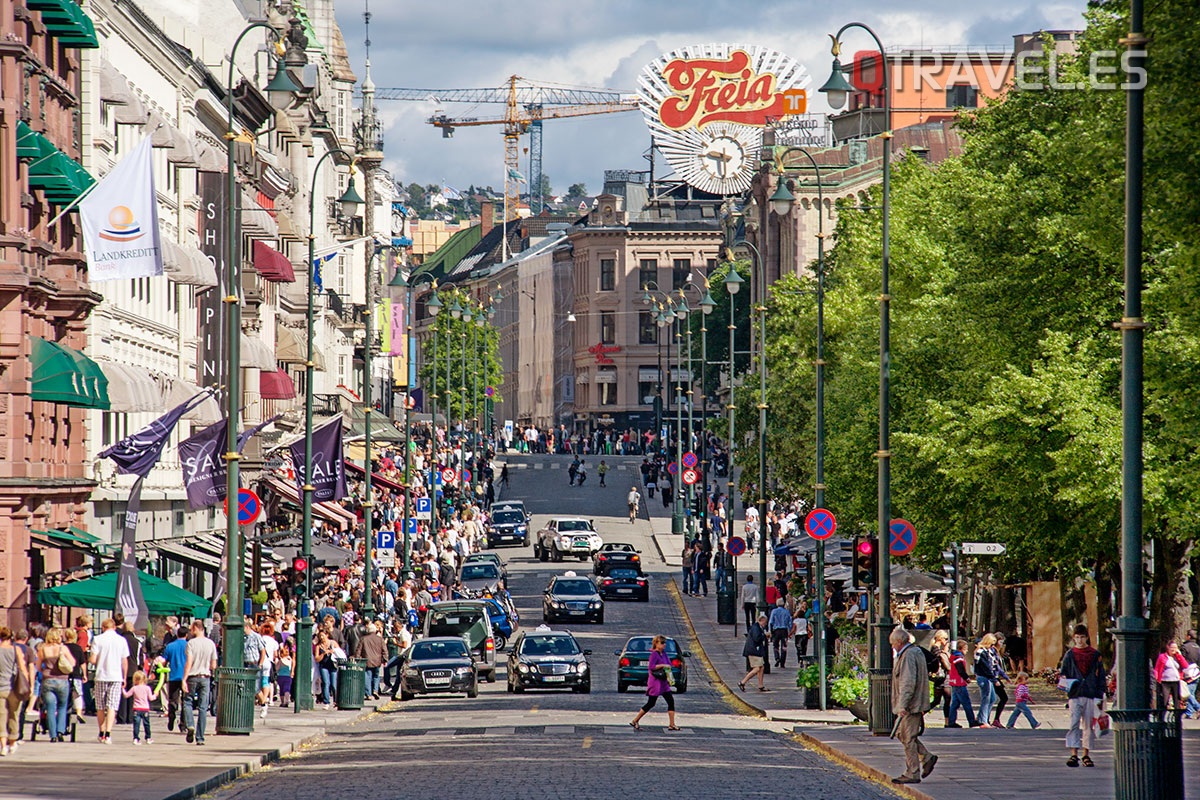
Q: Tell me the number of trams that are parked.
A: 0